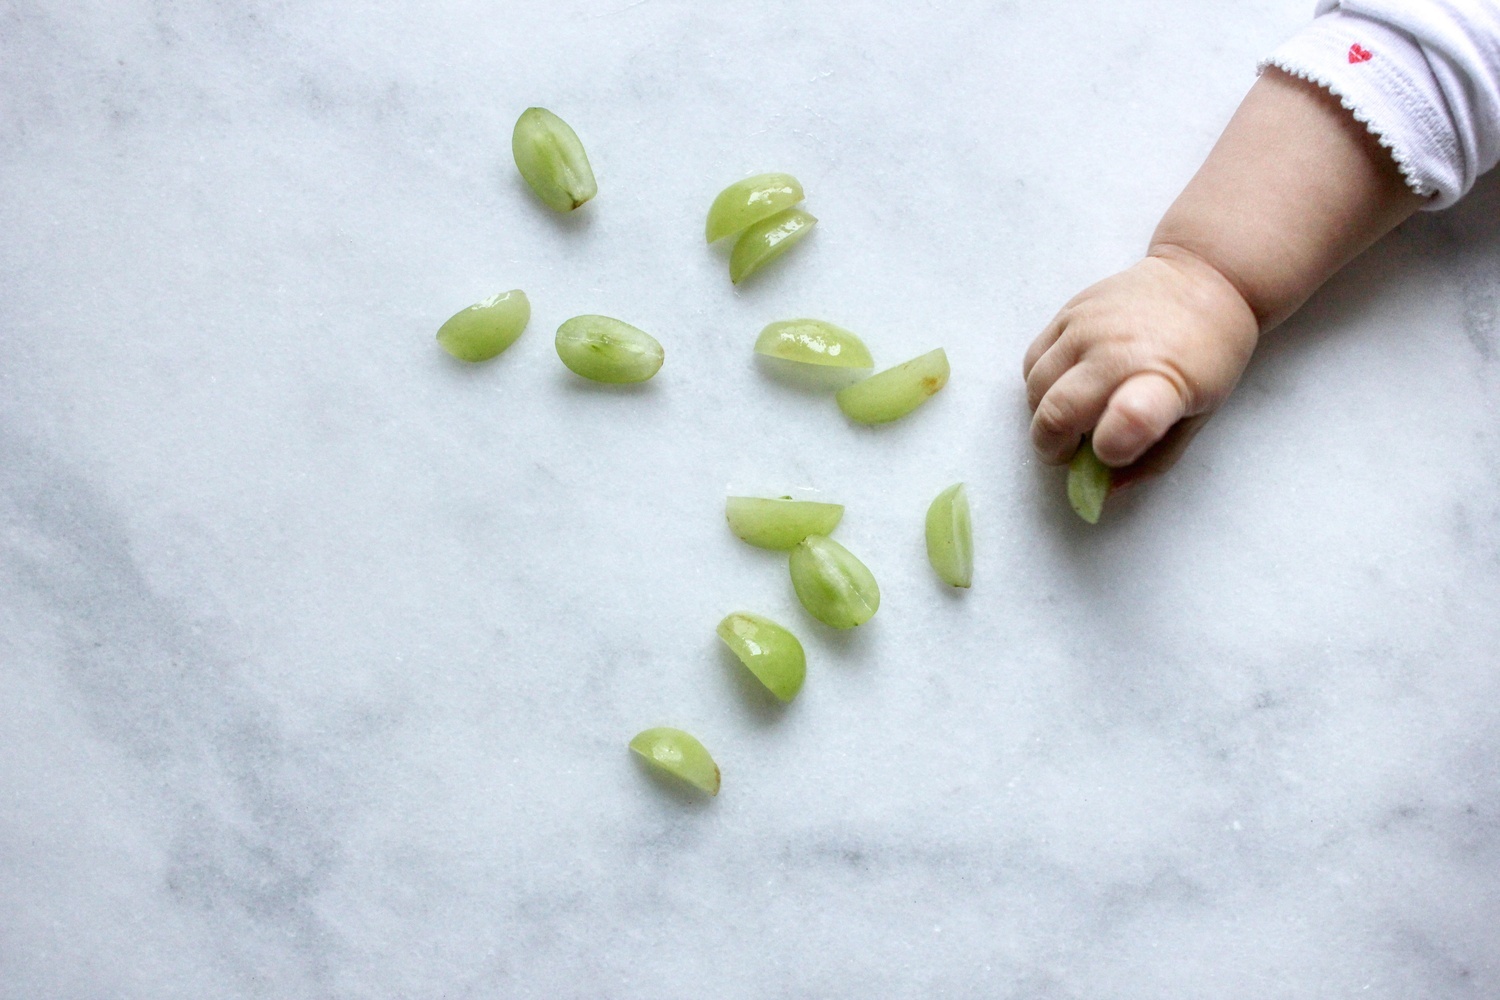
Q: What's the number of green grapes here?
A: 13